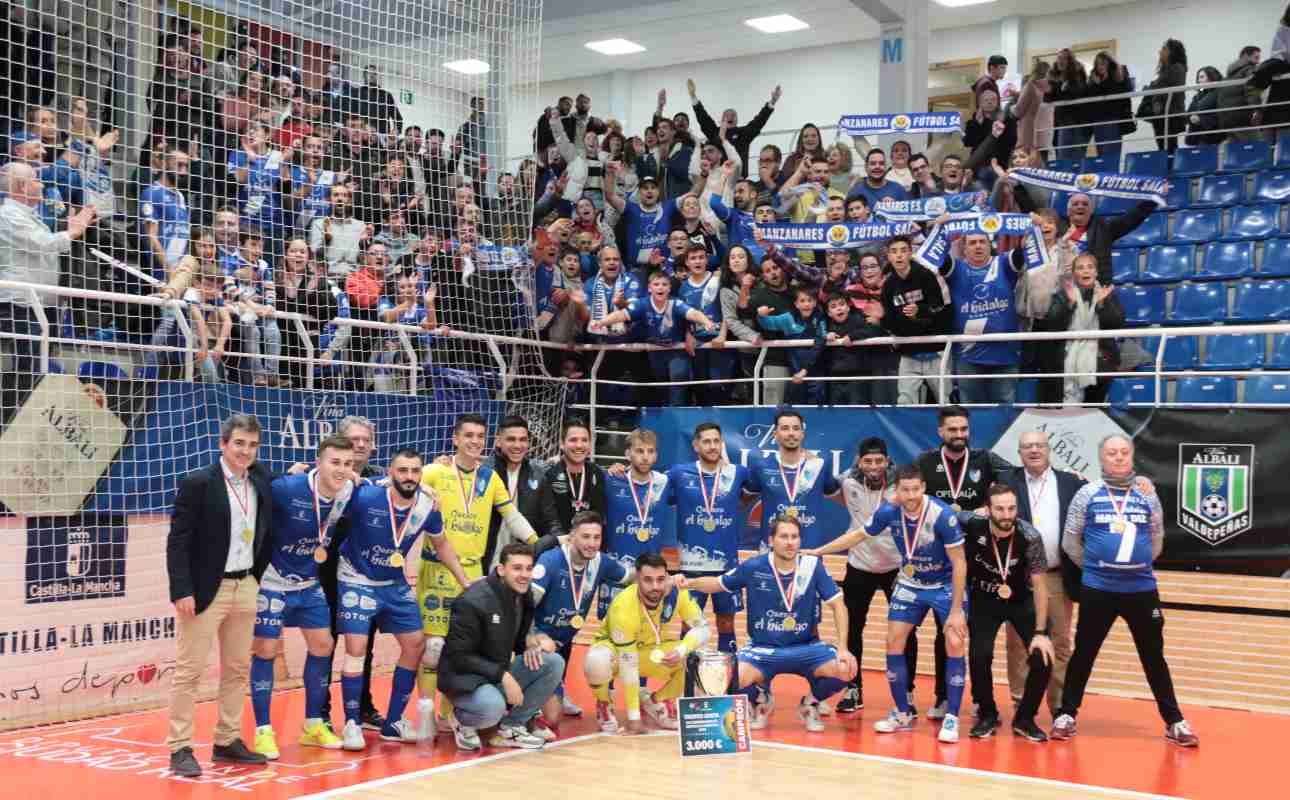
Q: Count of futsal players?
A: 10